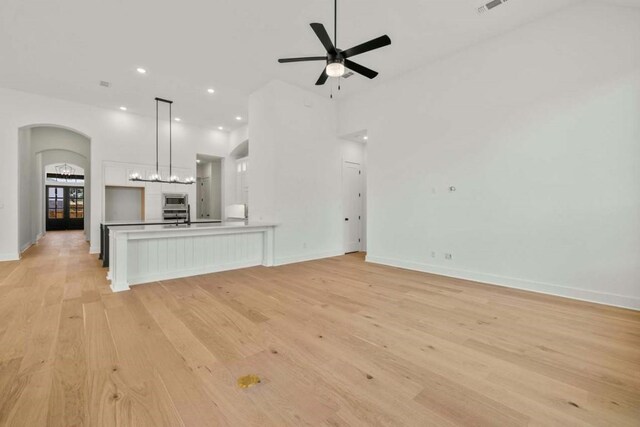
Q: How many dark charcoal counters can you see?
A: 1